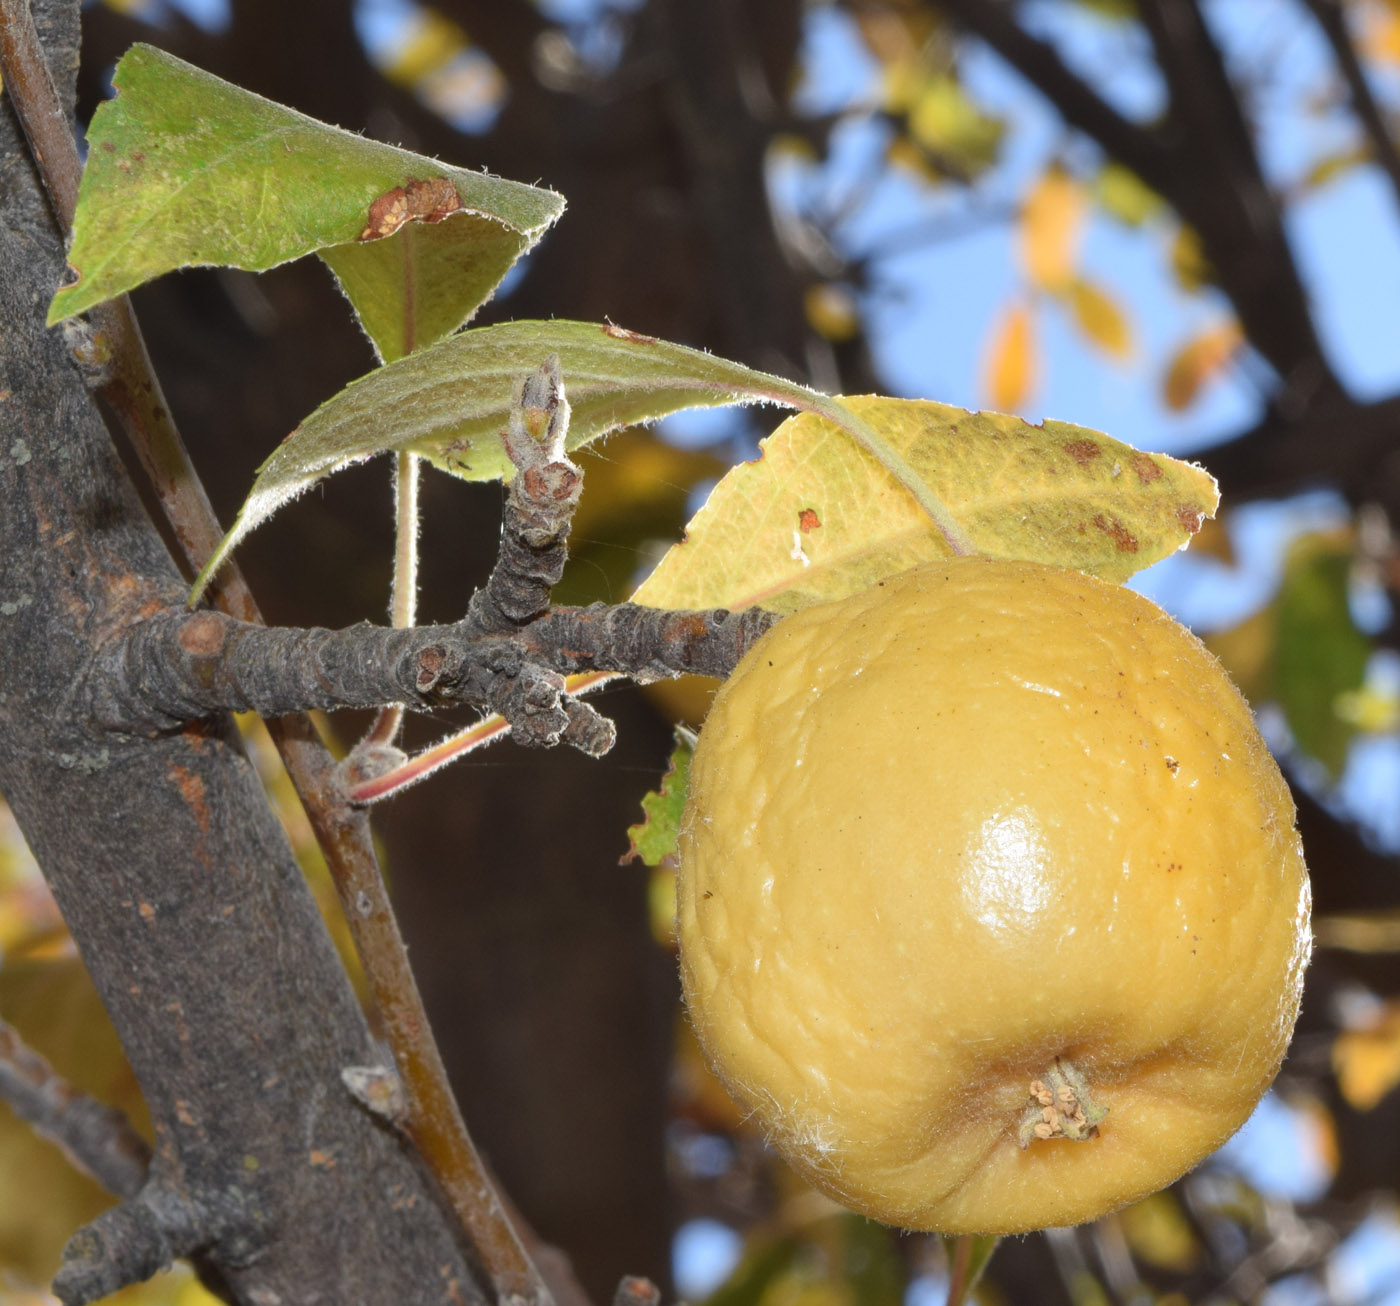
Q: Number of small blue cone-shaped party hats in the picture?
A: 0